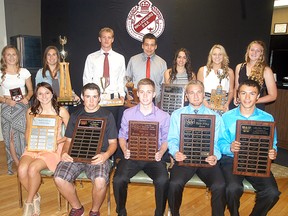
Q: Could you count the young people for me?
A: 12